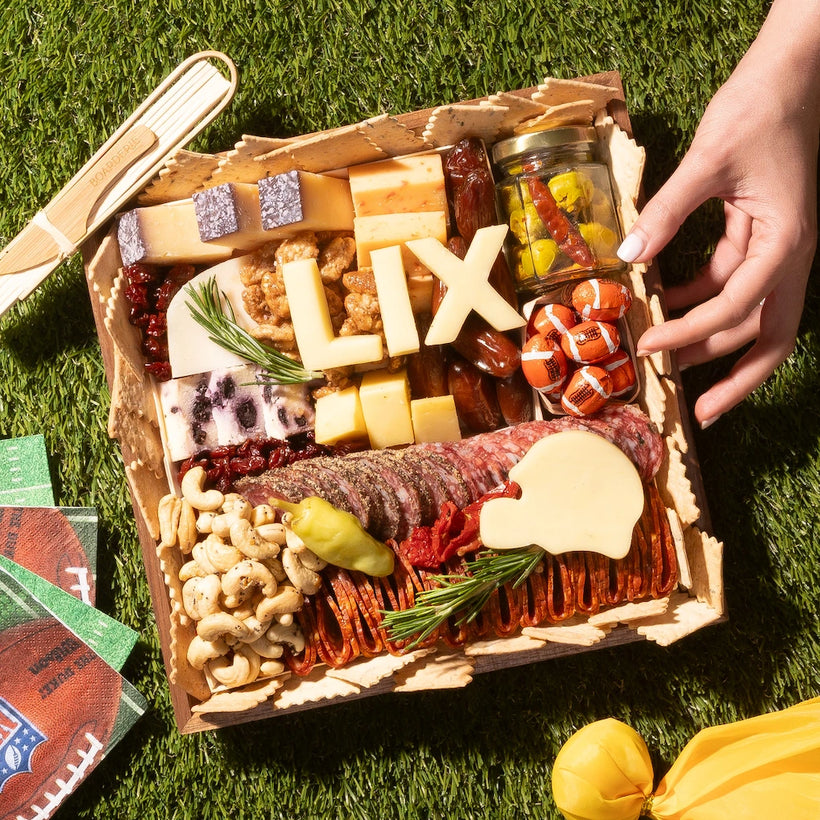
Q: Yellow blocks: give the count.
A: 3